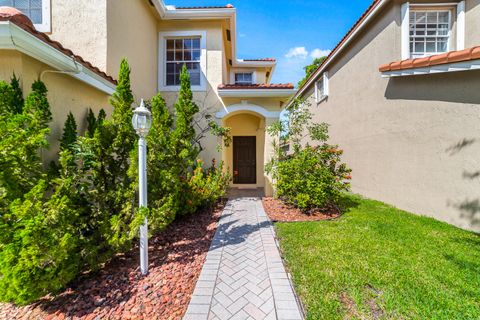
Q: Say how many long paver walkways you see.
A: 1